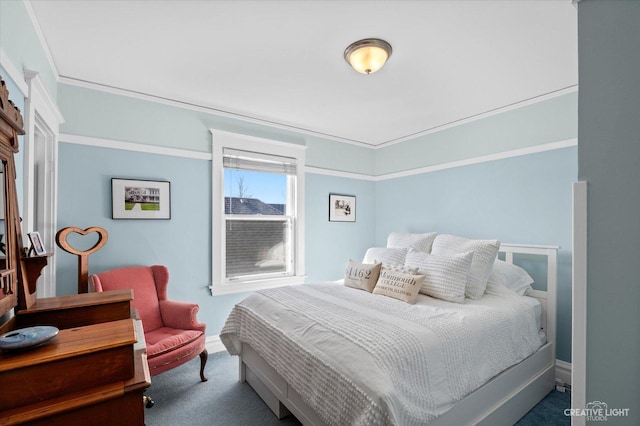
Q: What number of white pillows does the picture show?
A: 5